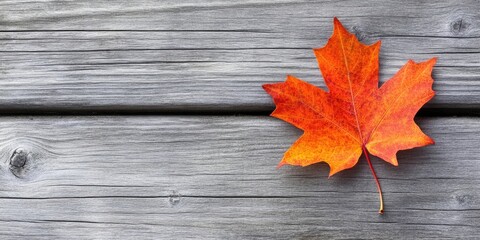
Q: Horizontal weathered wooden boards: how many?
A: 2